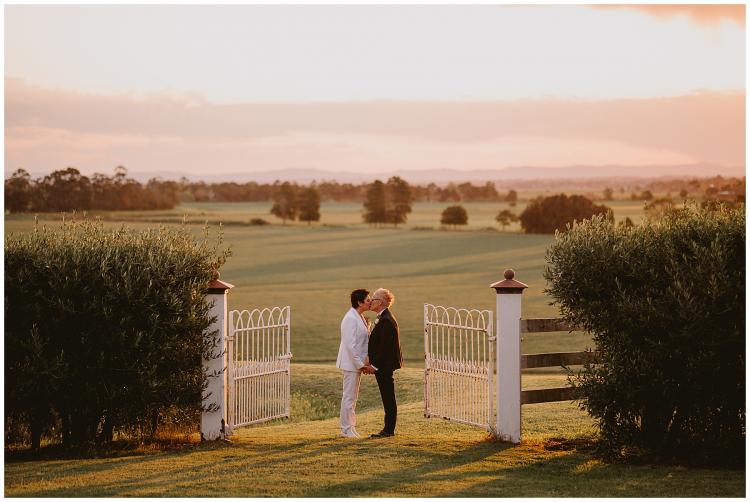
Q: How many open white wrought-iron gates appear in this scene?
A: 2